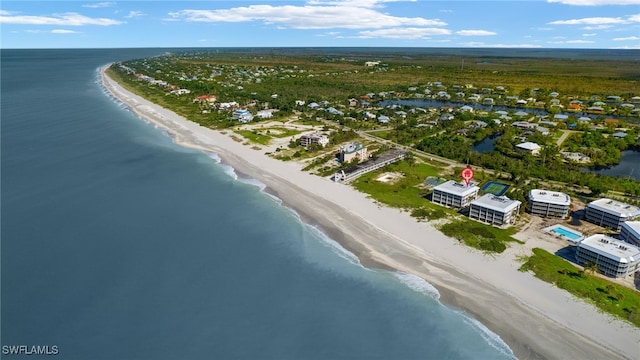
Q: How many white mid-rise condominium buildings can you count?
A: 6